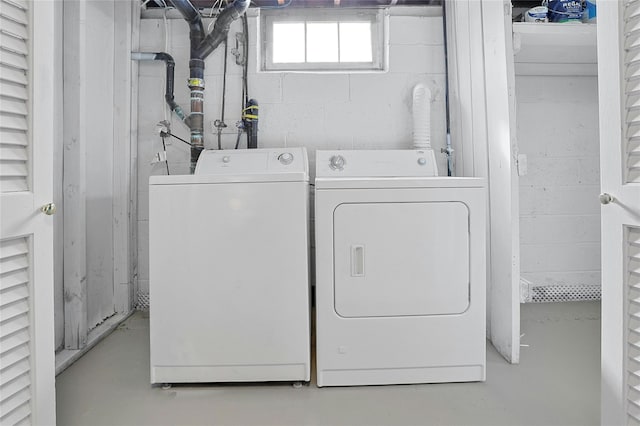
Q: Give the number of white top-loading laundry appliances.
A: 1